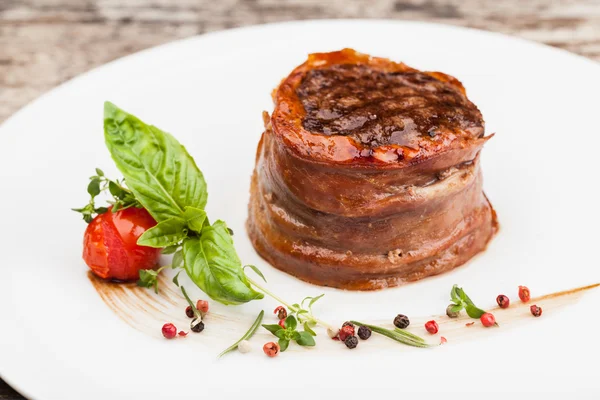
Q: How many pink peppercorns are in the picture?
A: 12